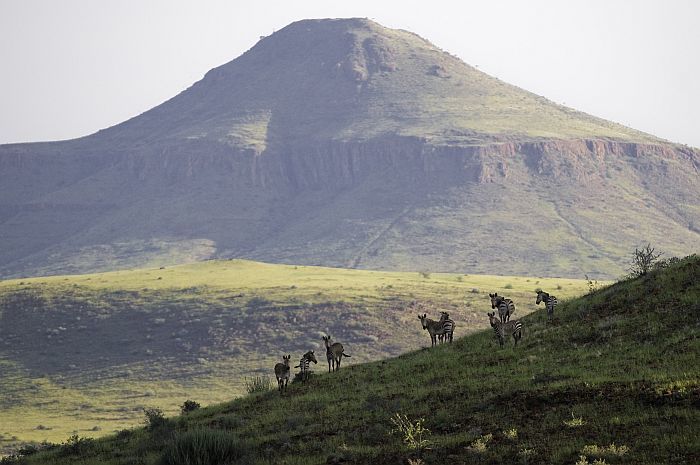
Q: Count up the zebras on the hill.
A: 8